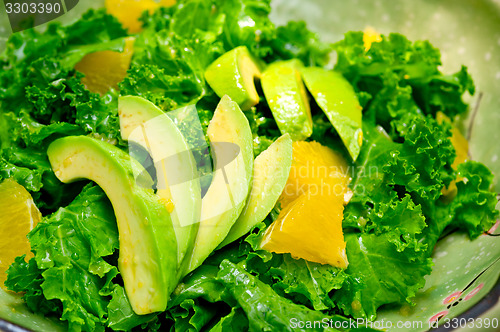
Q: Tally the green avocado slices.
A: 7